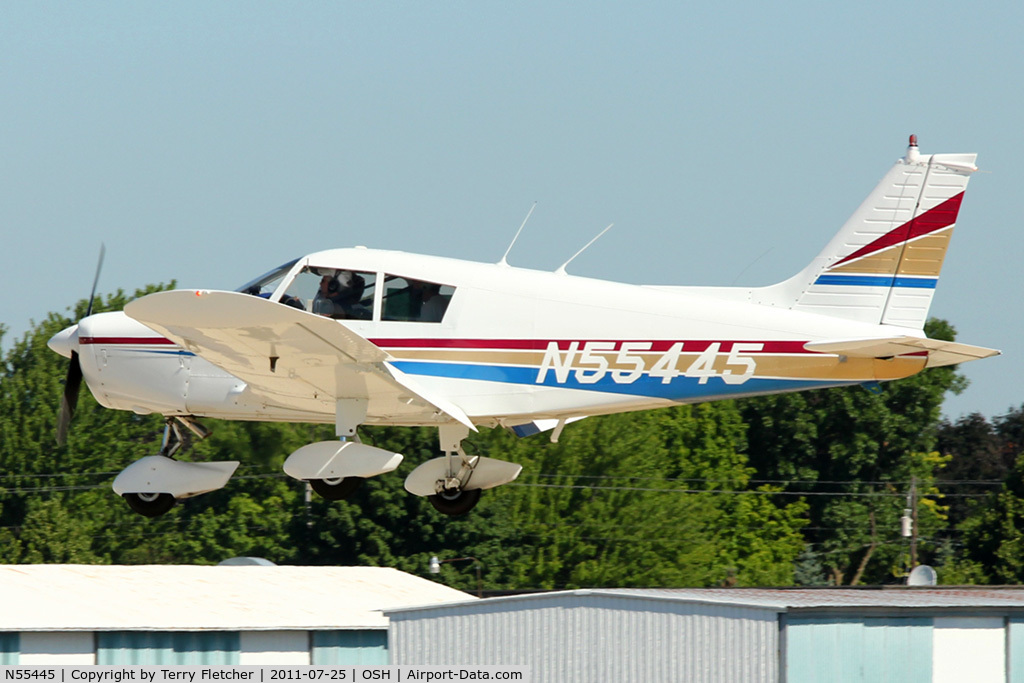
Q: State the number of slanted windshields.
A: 1